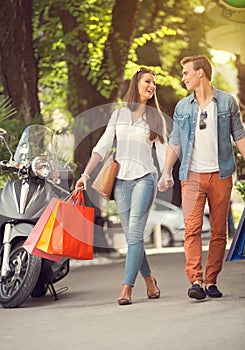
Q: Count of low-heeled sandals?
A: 2